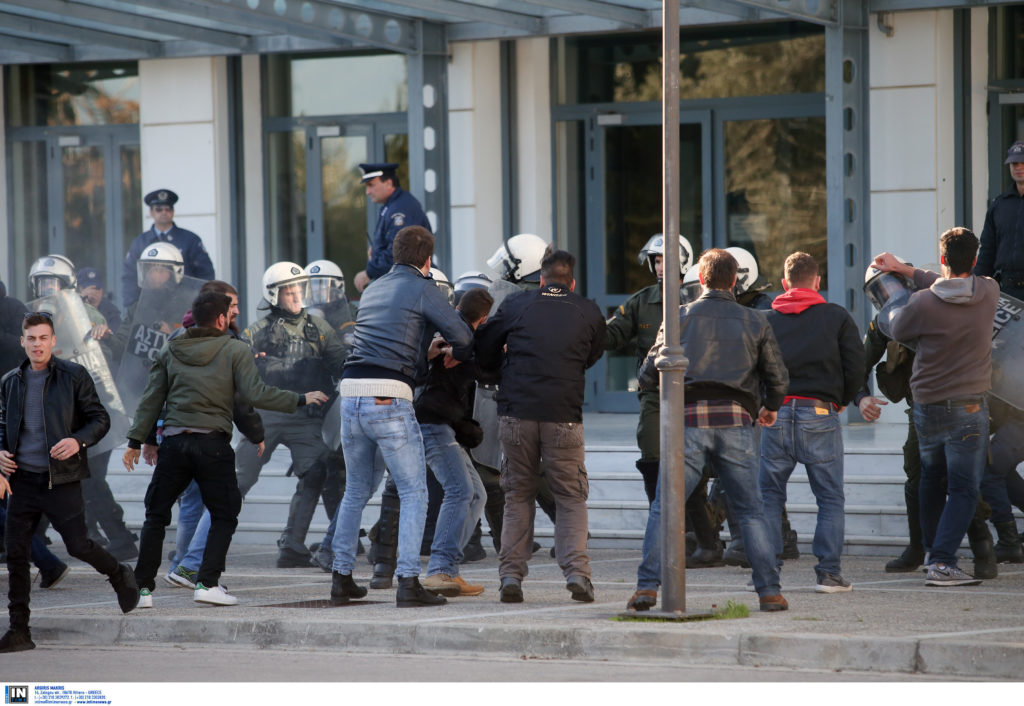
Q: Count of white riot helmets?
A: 11